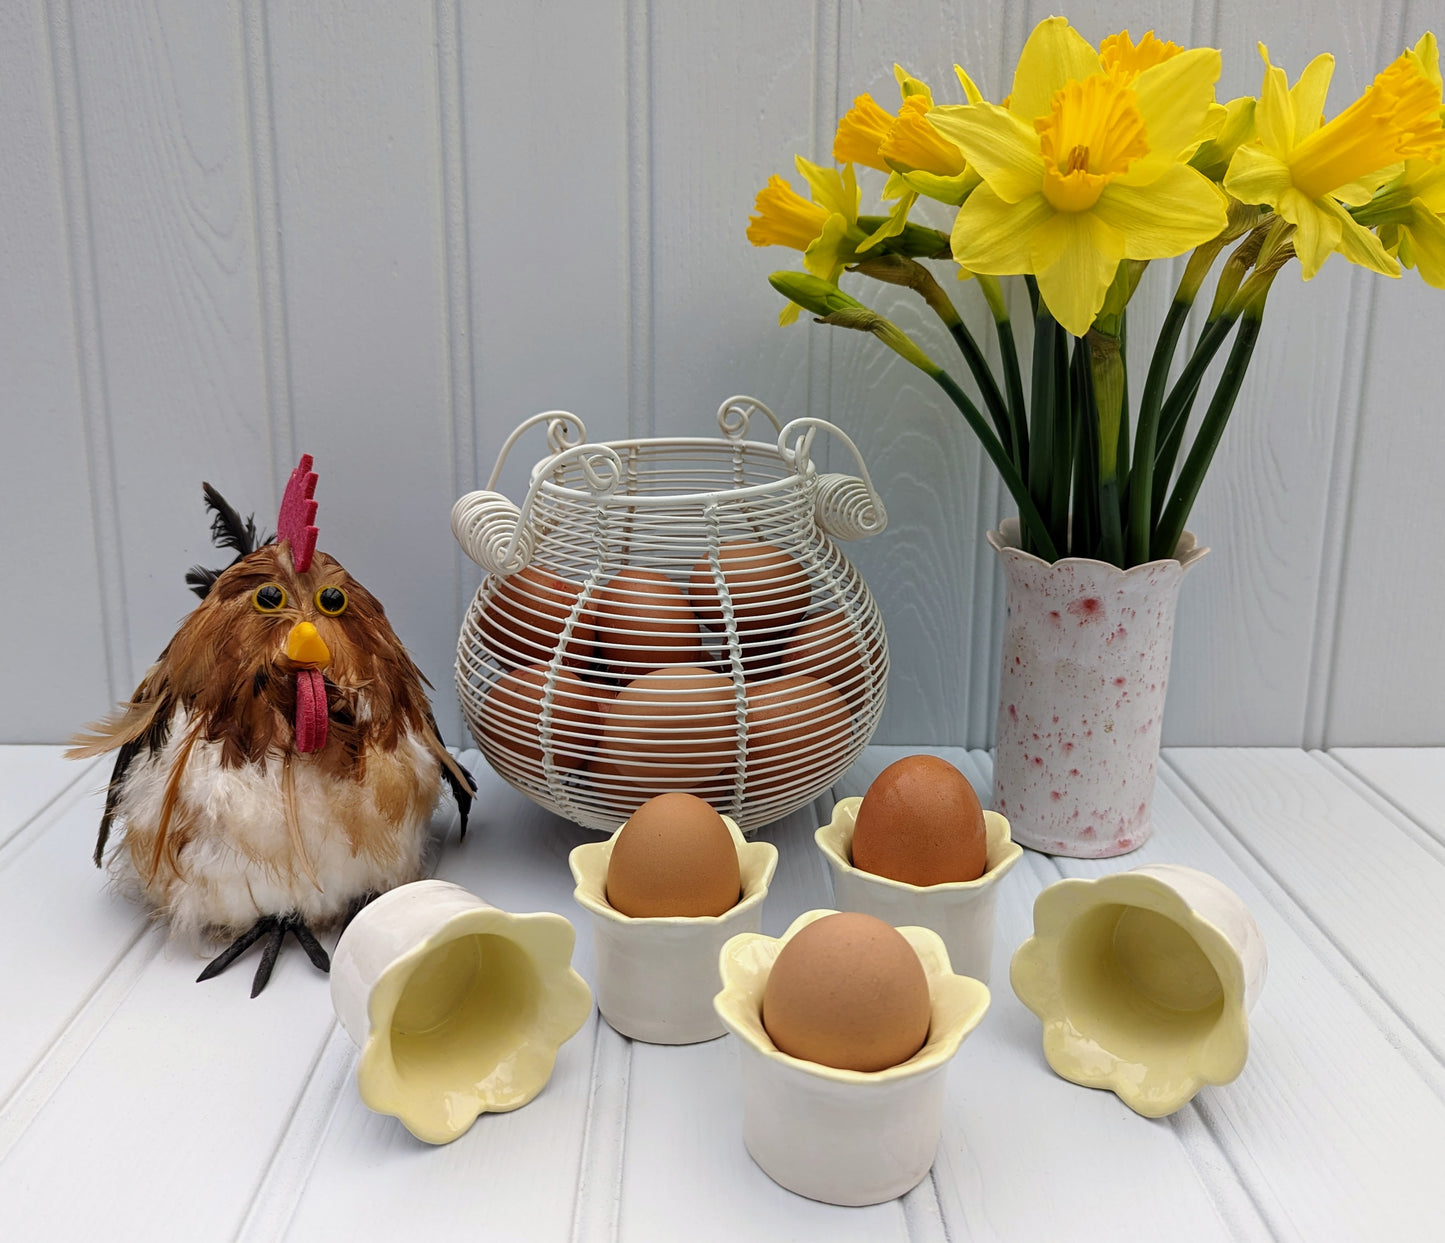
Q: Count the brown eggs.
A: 10